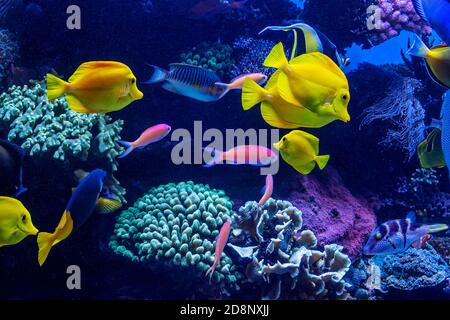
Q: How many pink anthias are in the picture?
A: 5